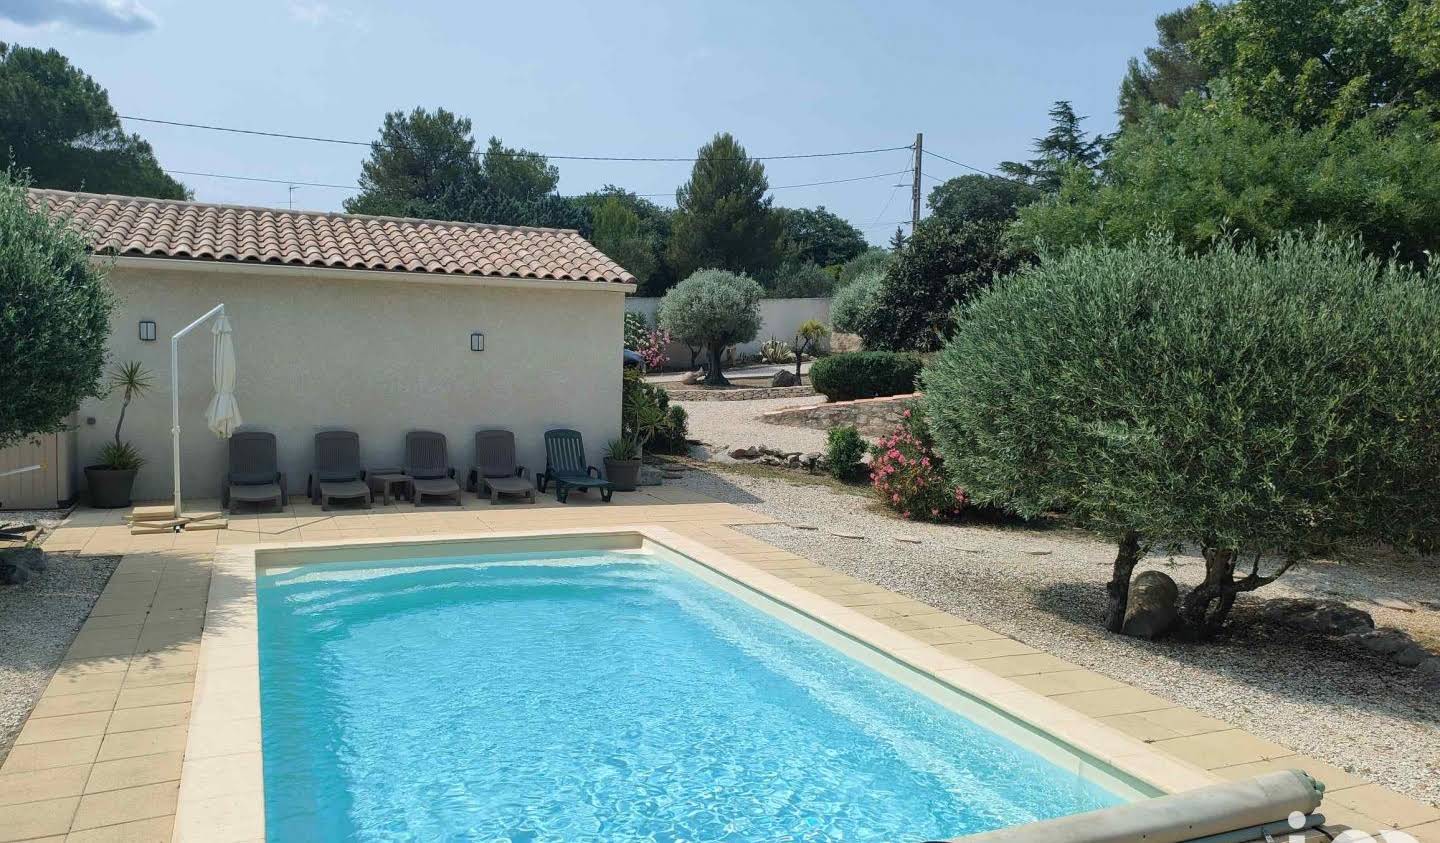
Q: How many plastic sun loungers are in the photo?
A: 5